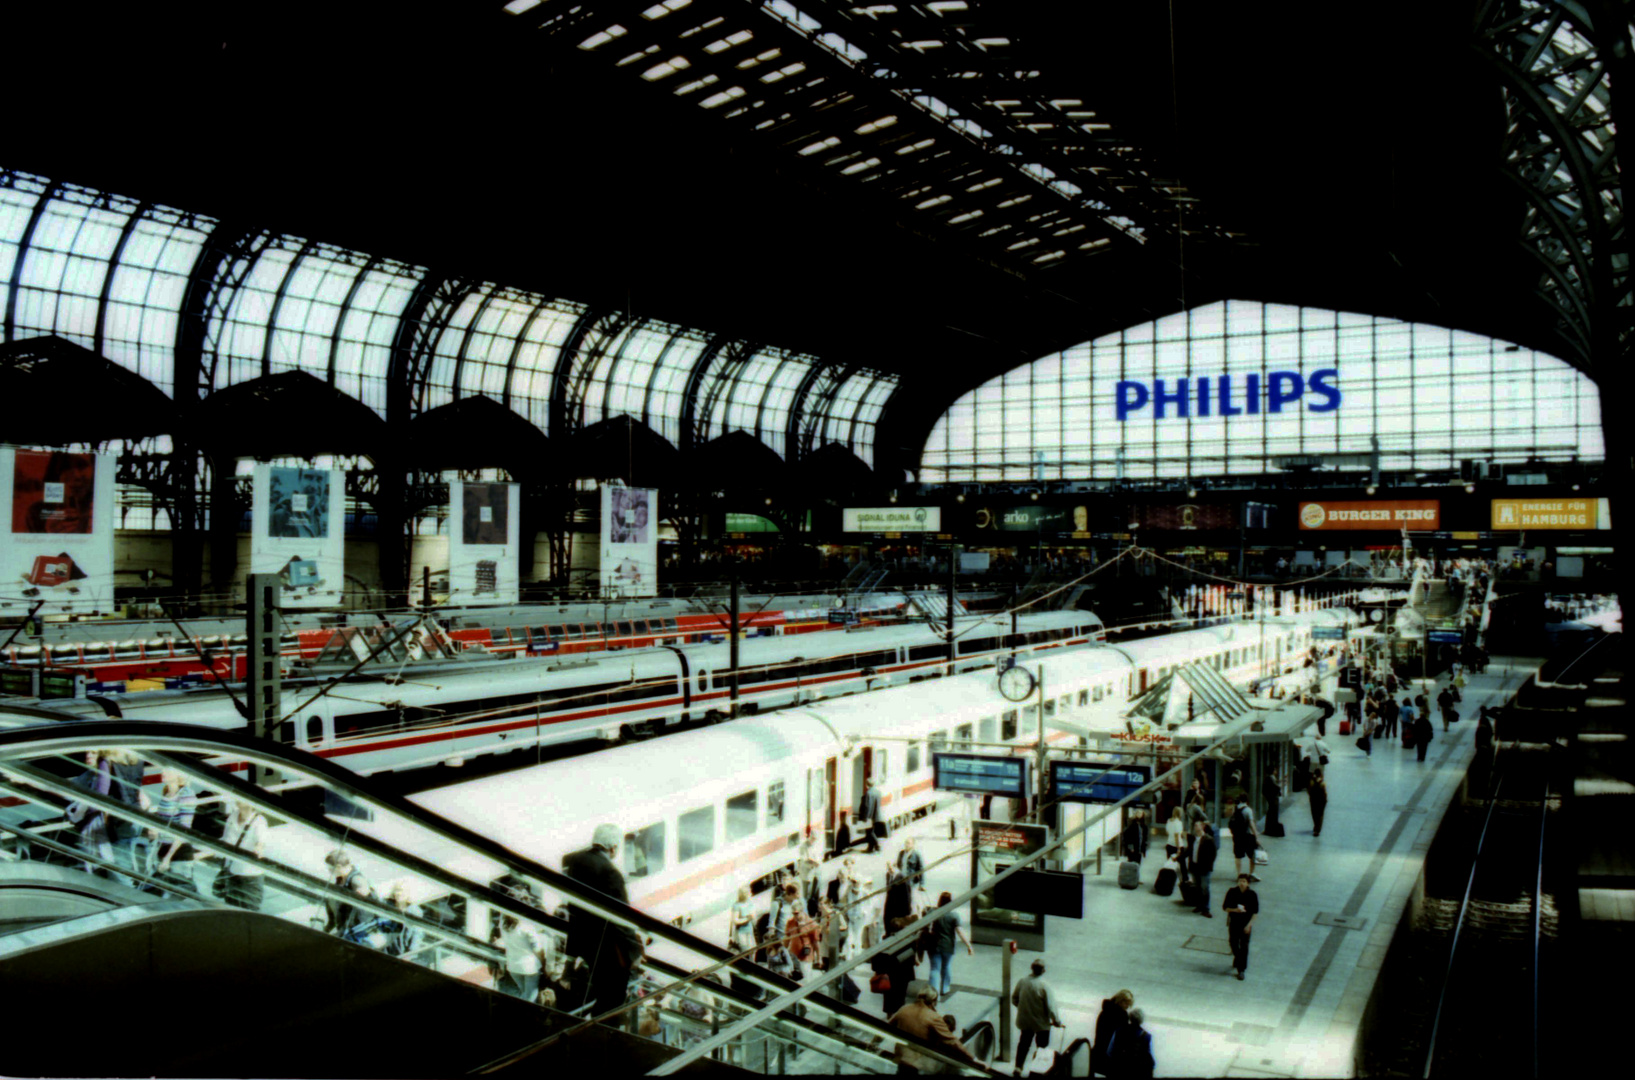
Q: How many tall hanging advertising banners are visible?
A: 4